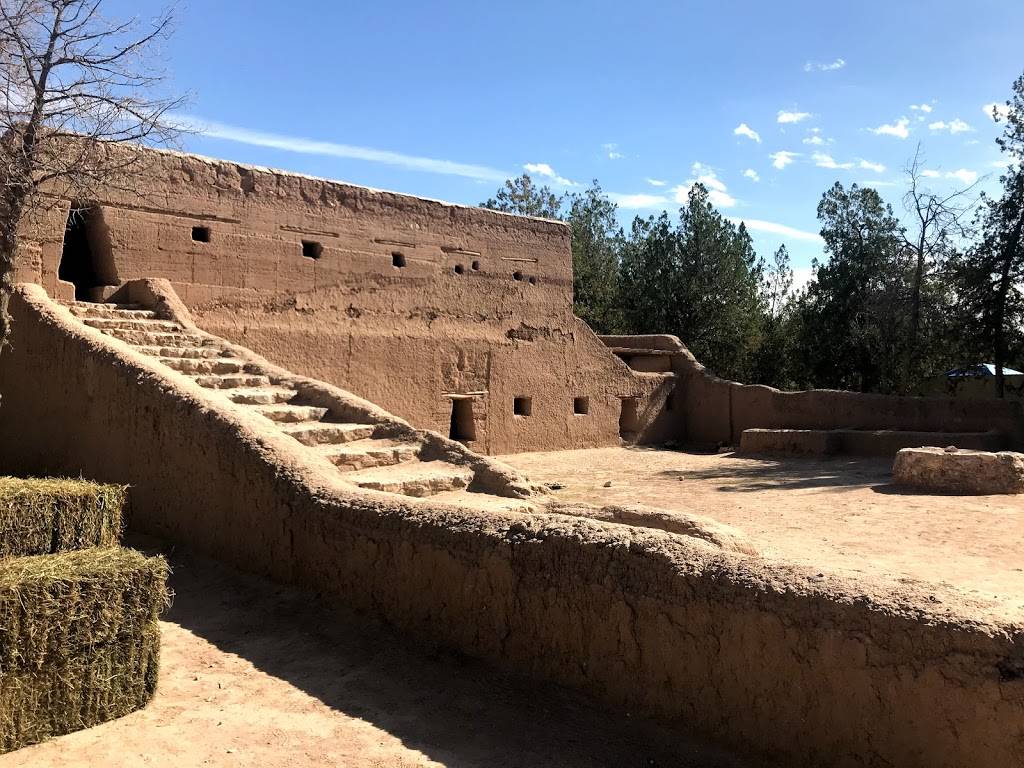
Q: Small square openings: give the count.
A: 9